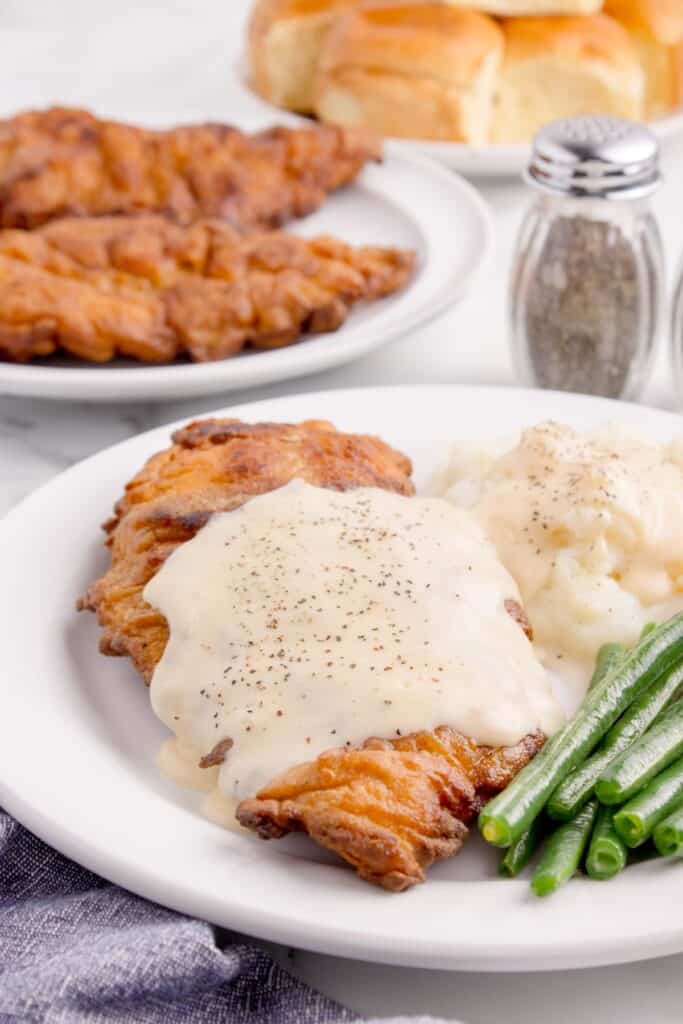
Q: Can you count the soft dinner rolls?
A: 5